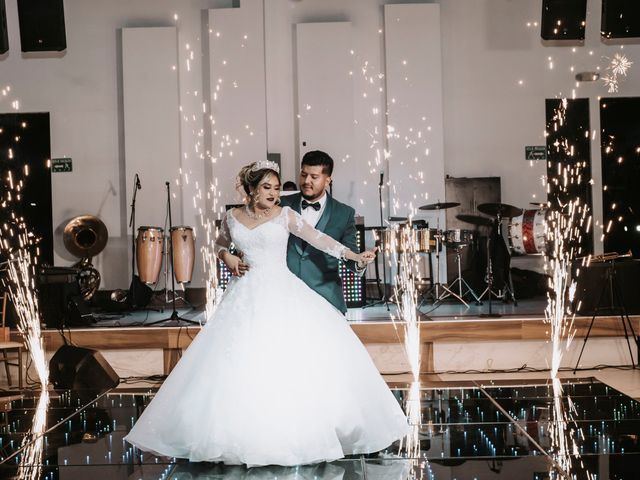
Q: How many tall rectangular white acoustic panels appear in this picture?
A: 4